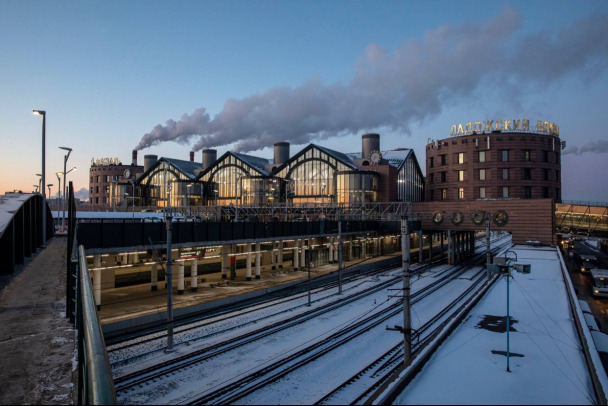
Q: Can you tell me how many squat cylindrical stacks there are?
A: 4